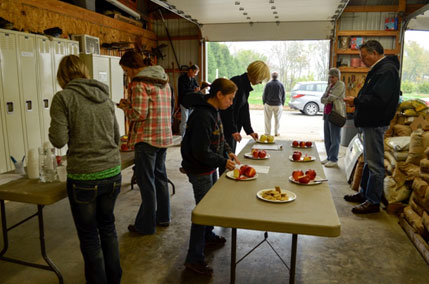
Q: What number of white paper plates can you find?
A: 7